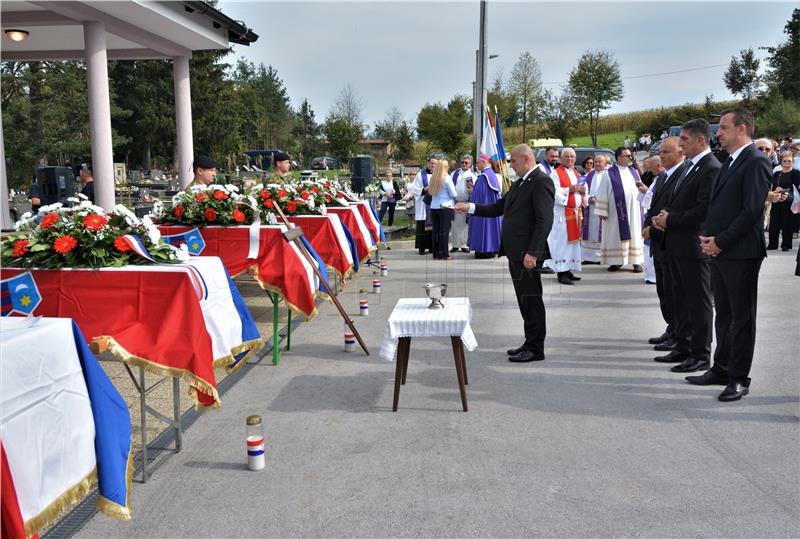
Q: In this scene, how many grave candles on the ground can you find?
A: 5